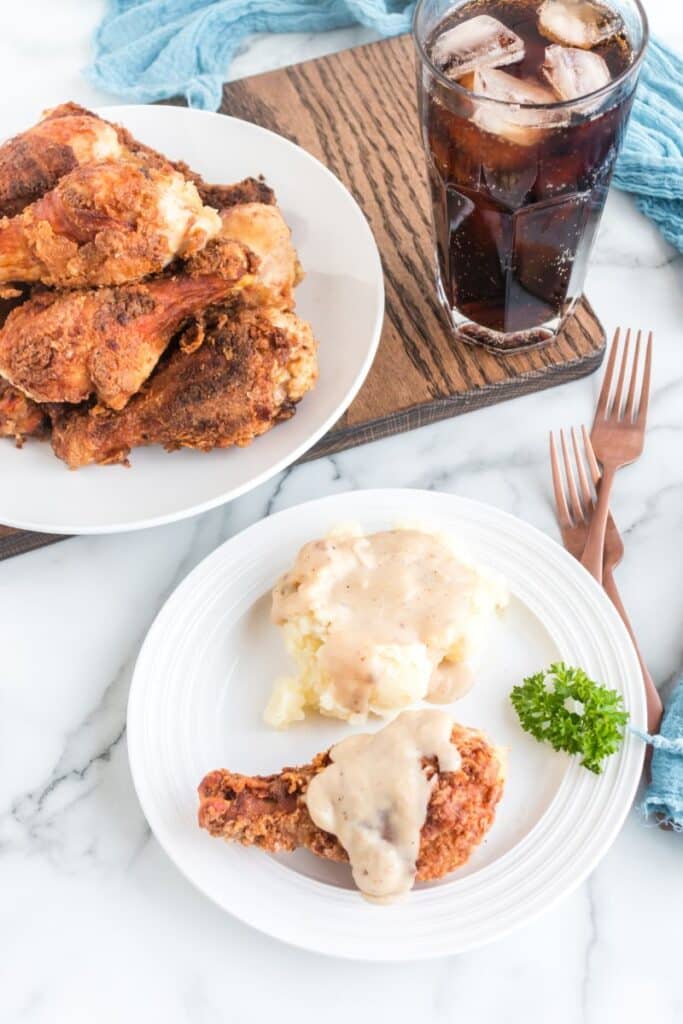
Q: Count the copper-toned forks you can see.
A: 2